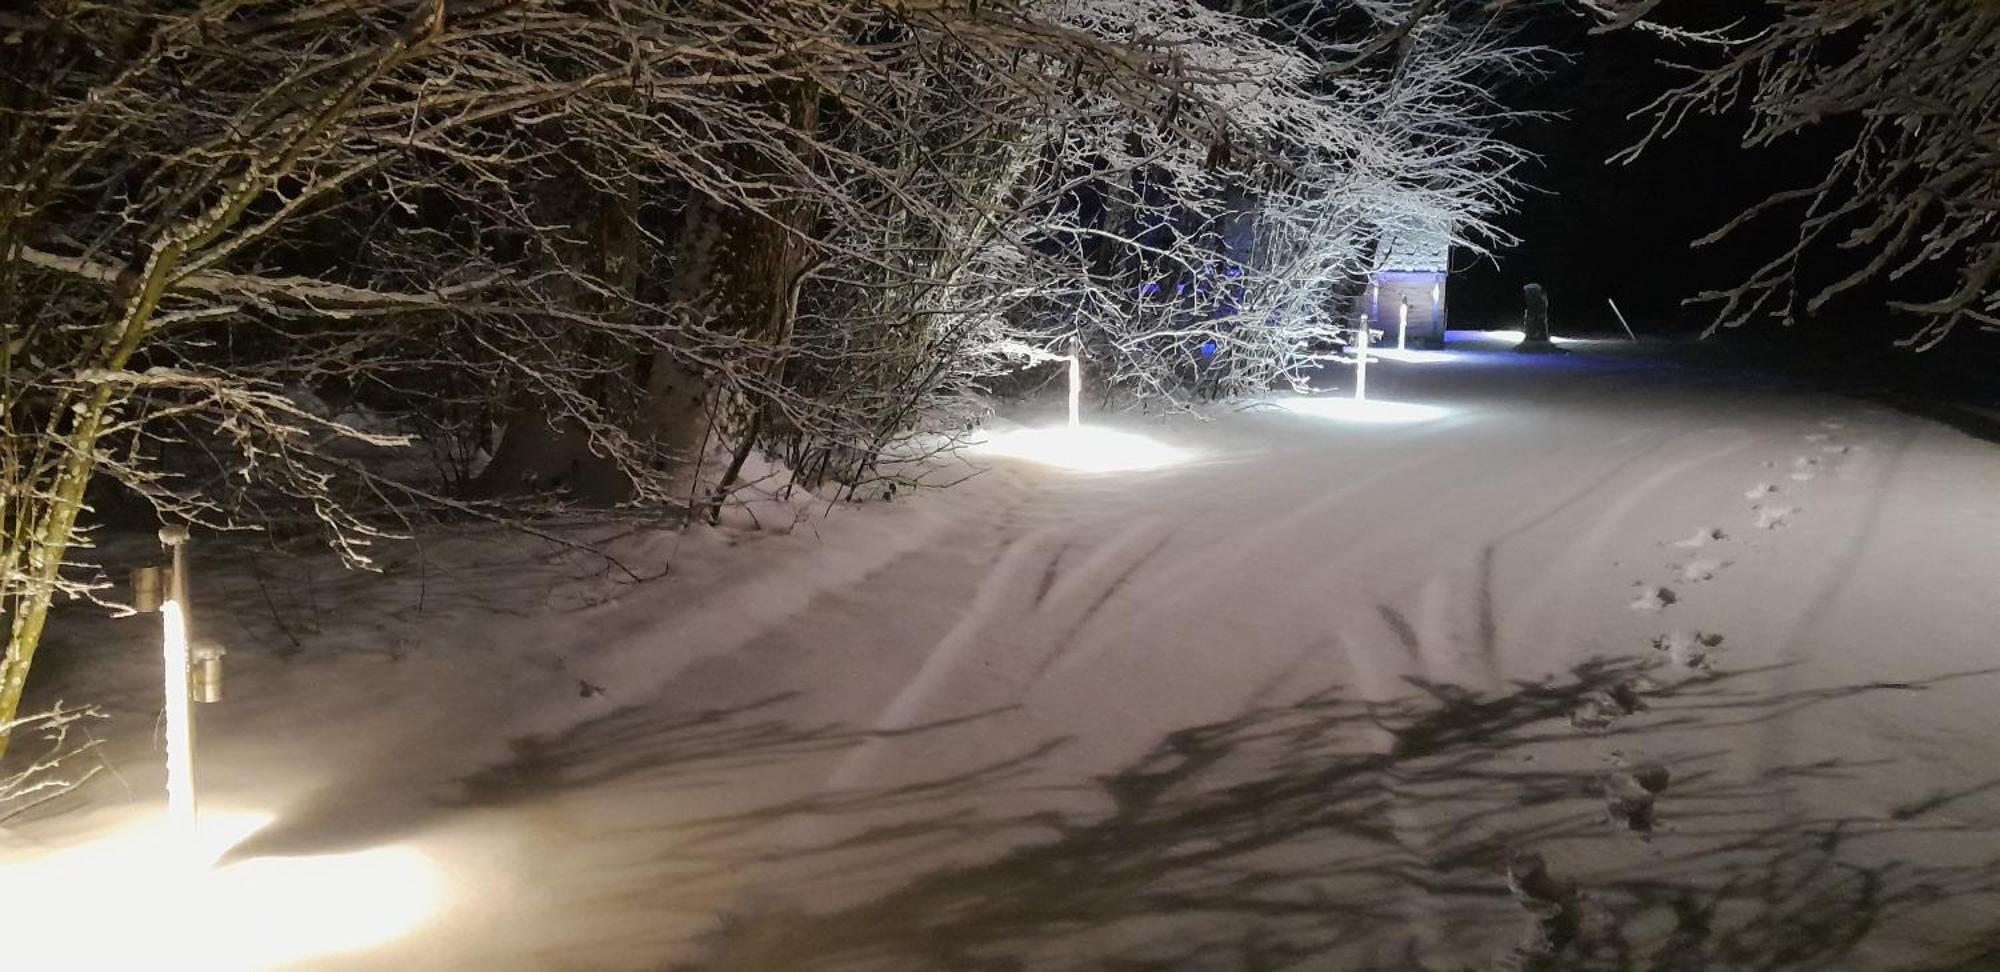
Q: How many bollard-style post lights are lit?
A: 4